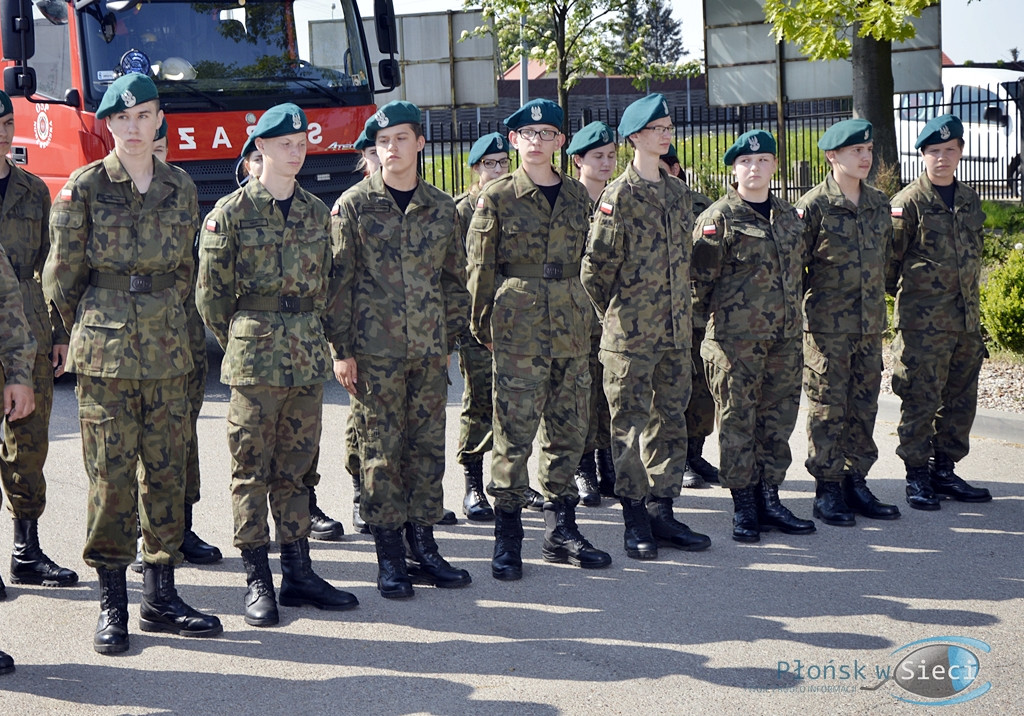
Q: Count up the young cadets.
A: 15